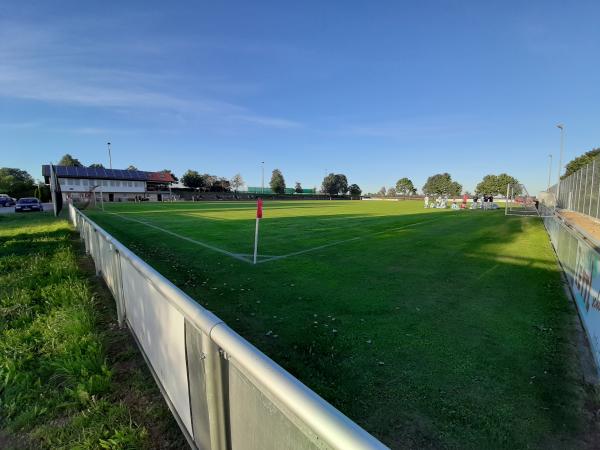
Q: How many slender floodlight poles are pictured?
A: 4